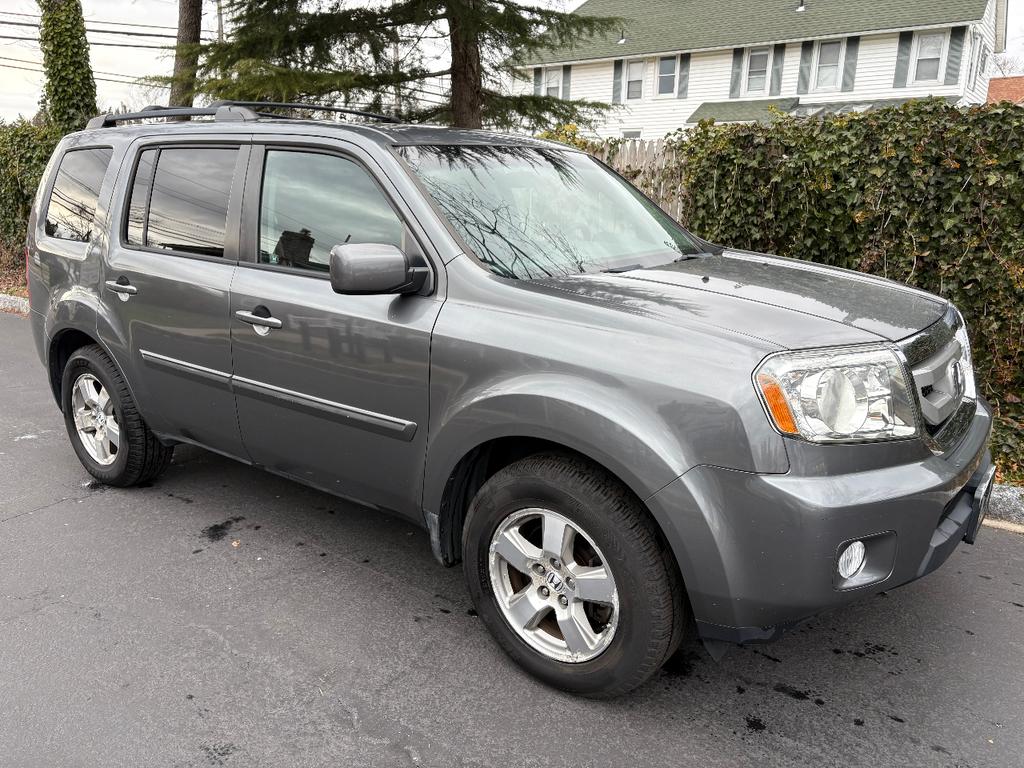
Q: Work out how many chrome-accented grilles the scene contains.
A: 1